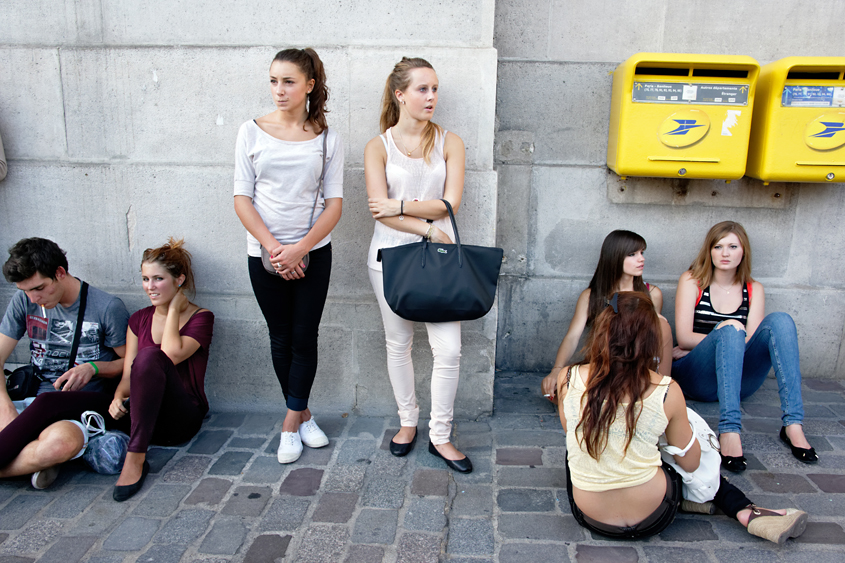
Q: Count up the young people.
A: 7